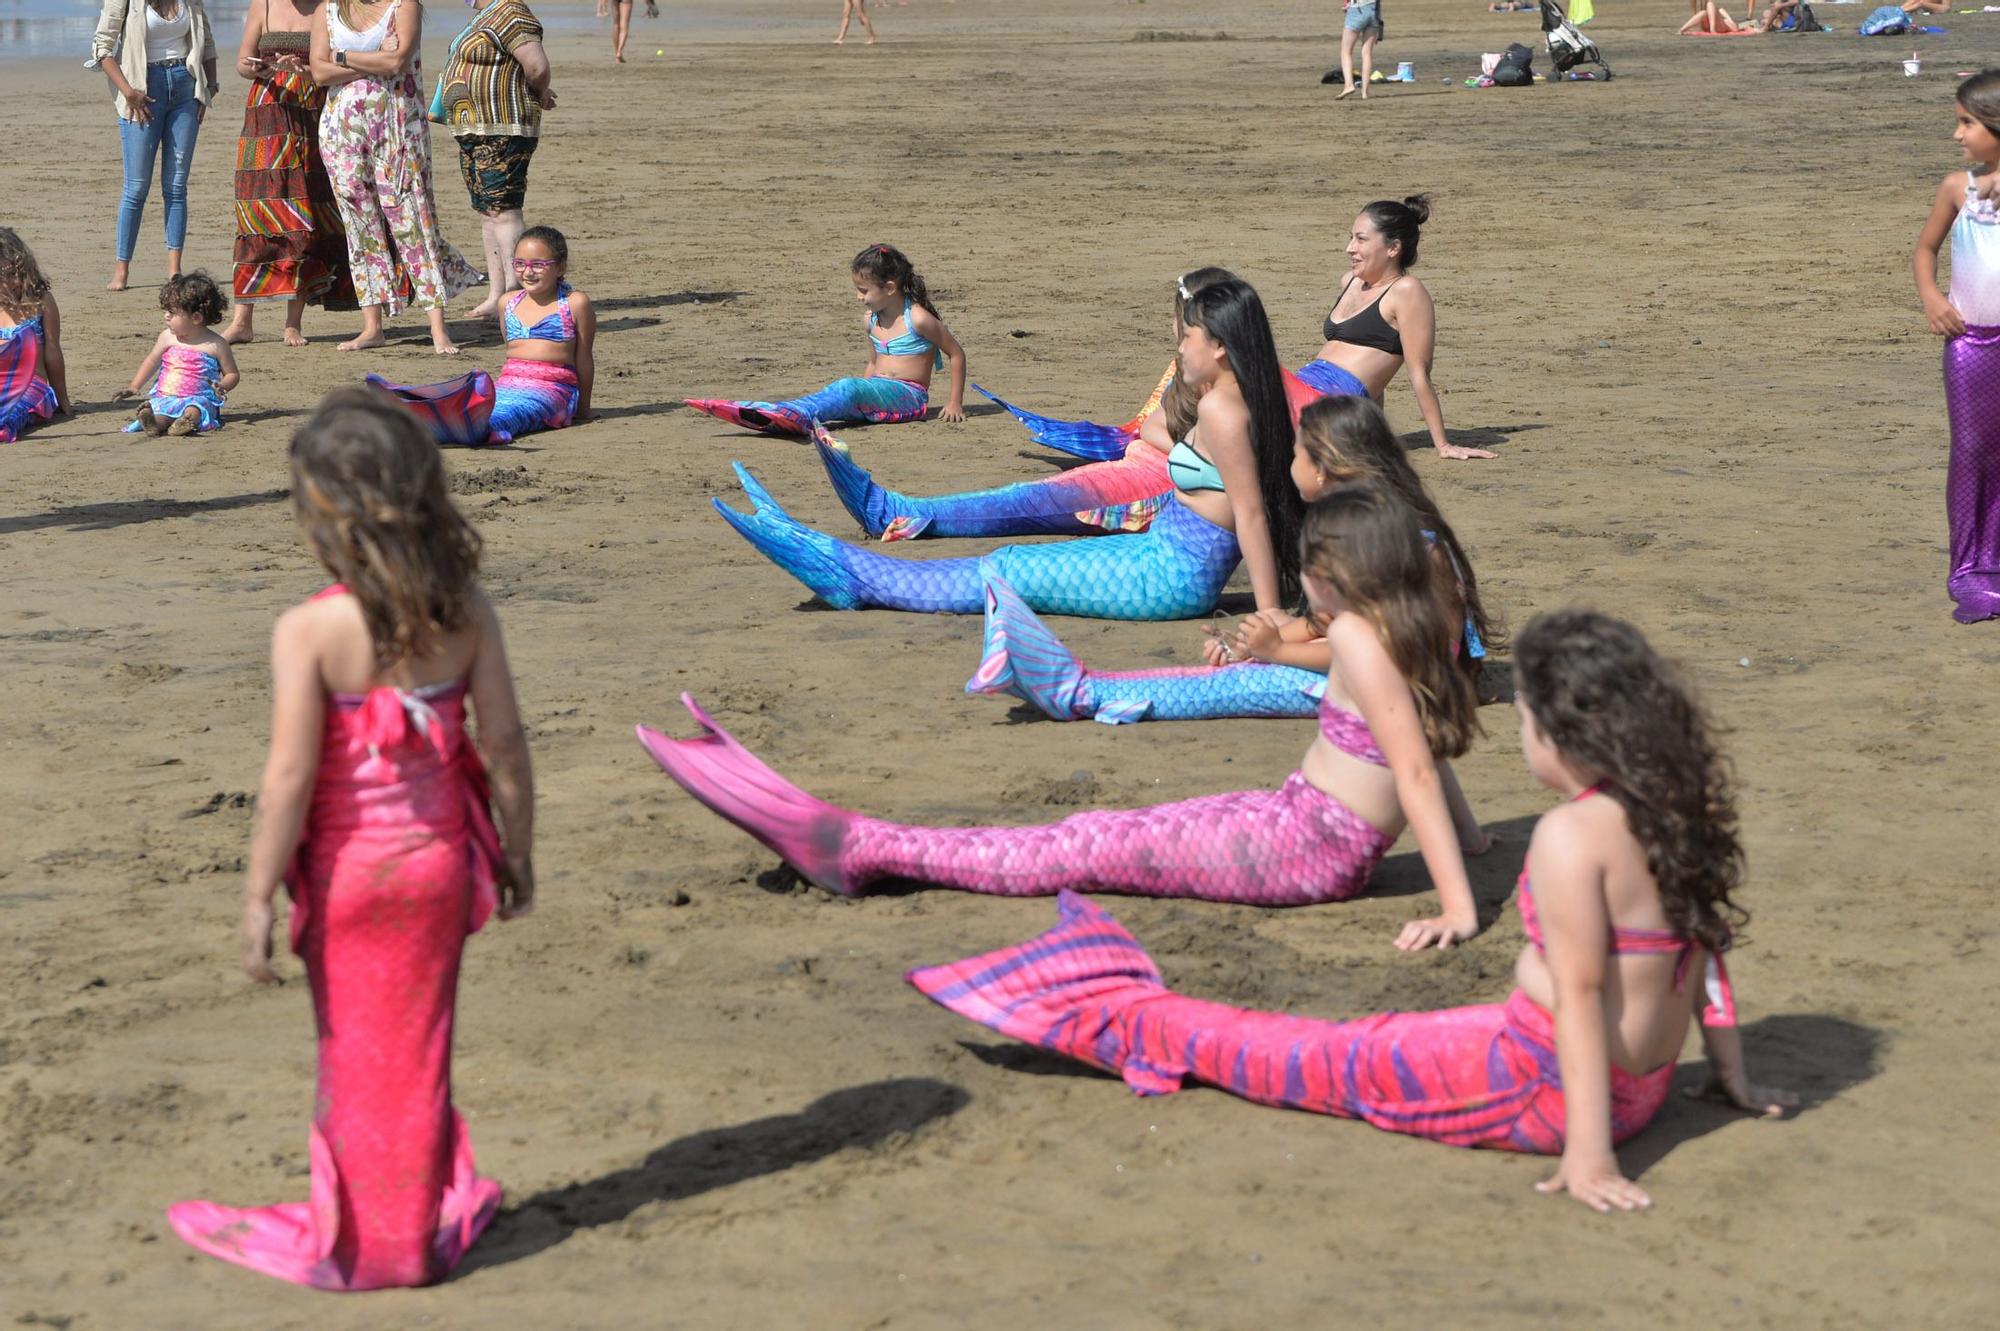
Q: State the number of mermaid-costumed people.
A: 12